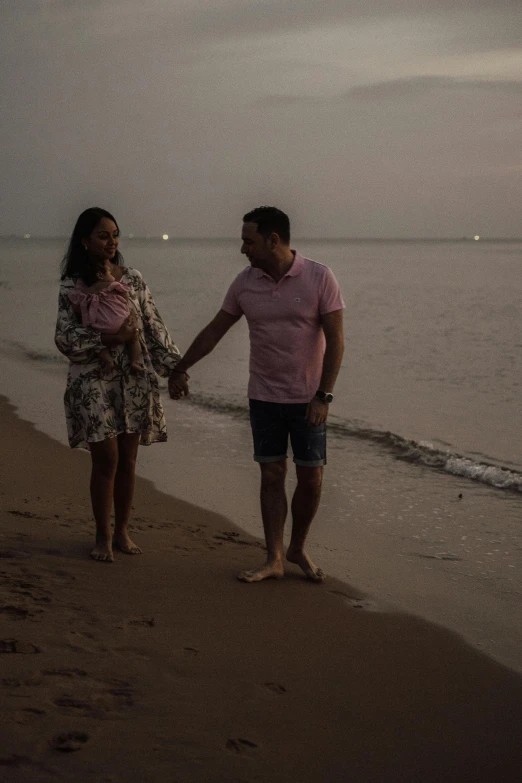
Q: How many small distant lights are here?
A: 3